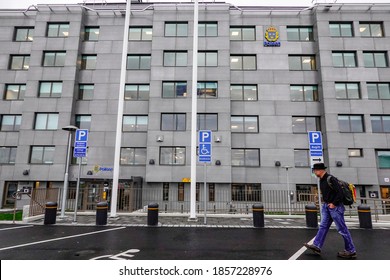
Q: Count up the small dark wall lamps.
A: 6